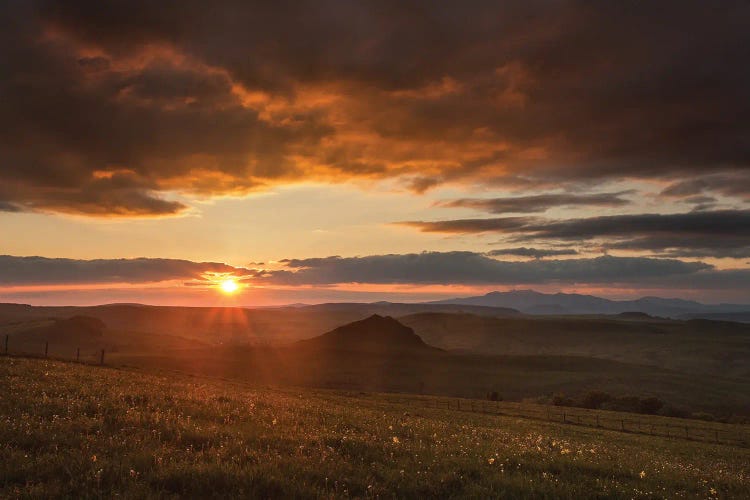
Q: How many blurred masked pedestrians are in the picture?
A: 0